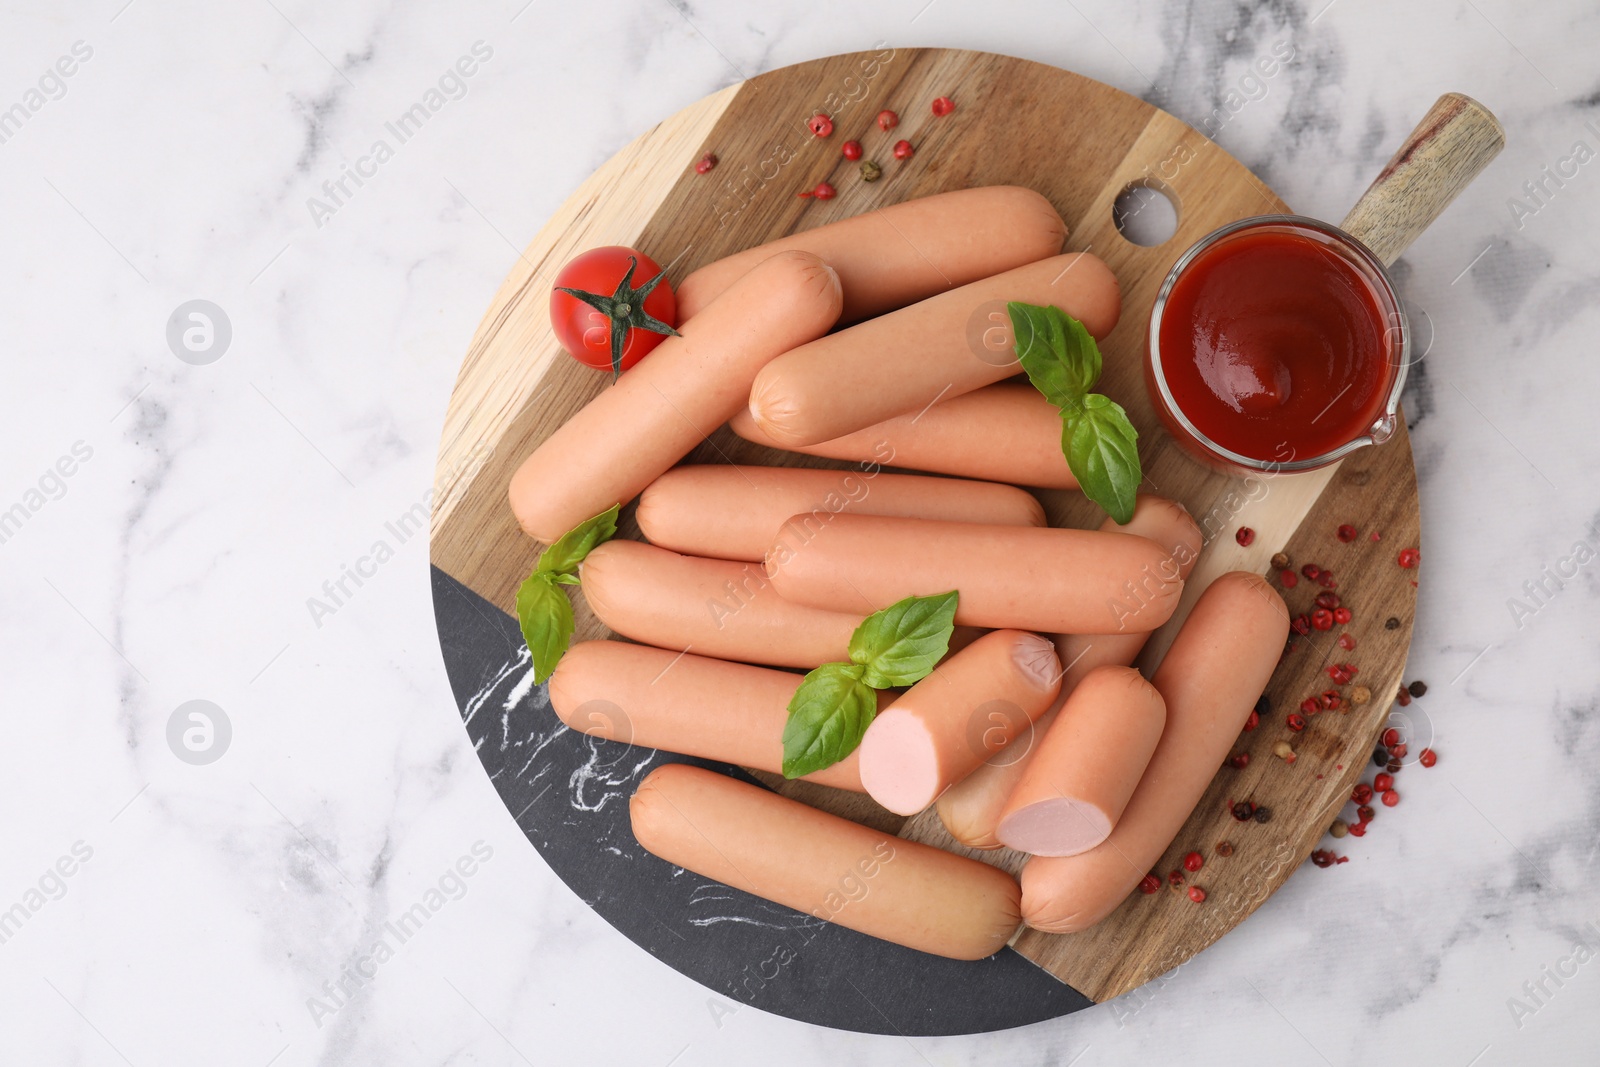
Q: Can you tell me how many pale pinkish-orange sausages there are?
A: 13